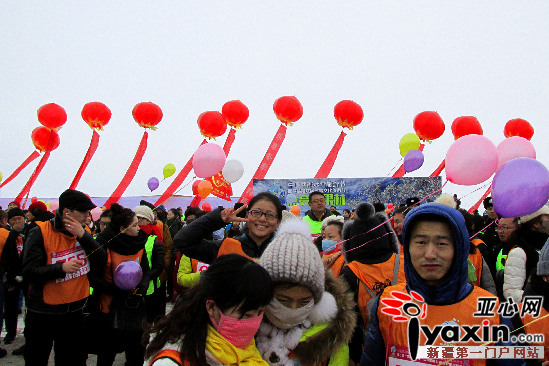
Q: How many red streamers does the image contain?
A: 11